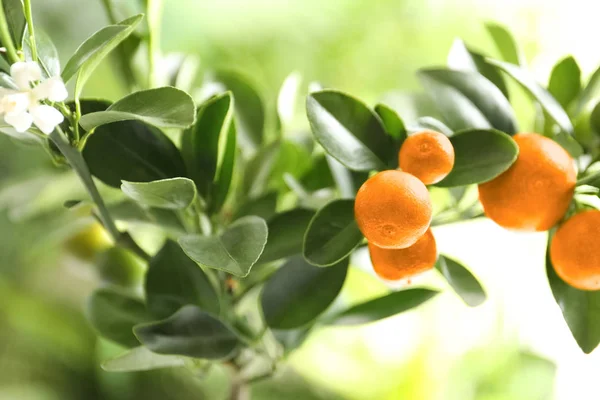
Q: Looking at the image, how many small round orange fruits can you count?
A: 5